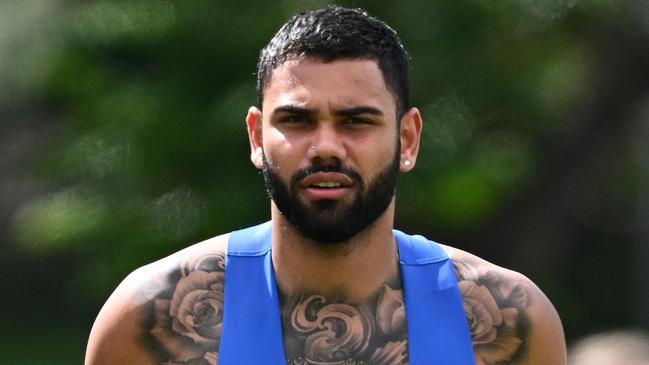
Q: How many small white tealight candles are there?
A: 0